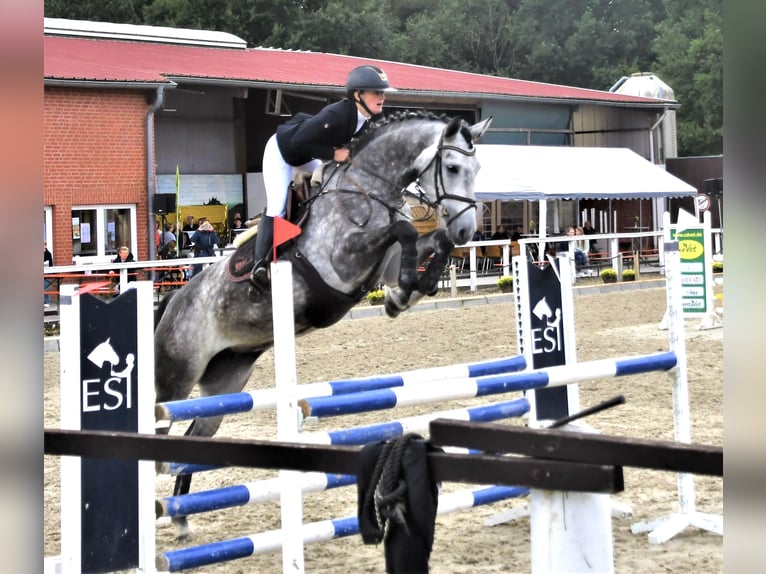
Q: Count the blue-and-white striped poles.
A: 5